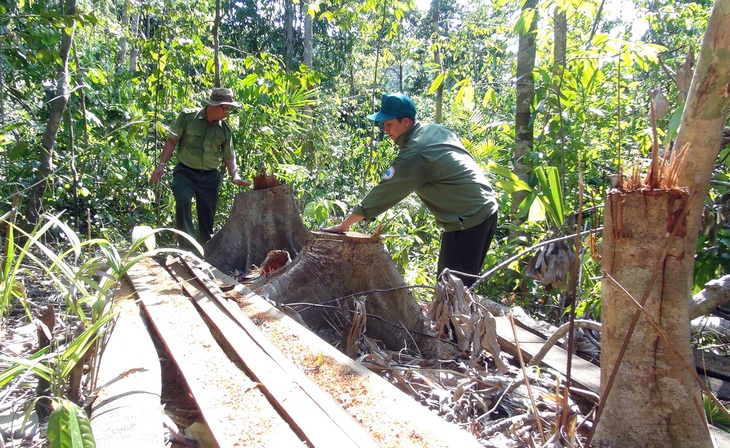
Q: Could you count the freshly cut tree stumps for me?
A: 3